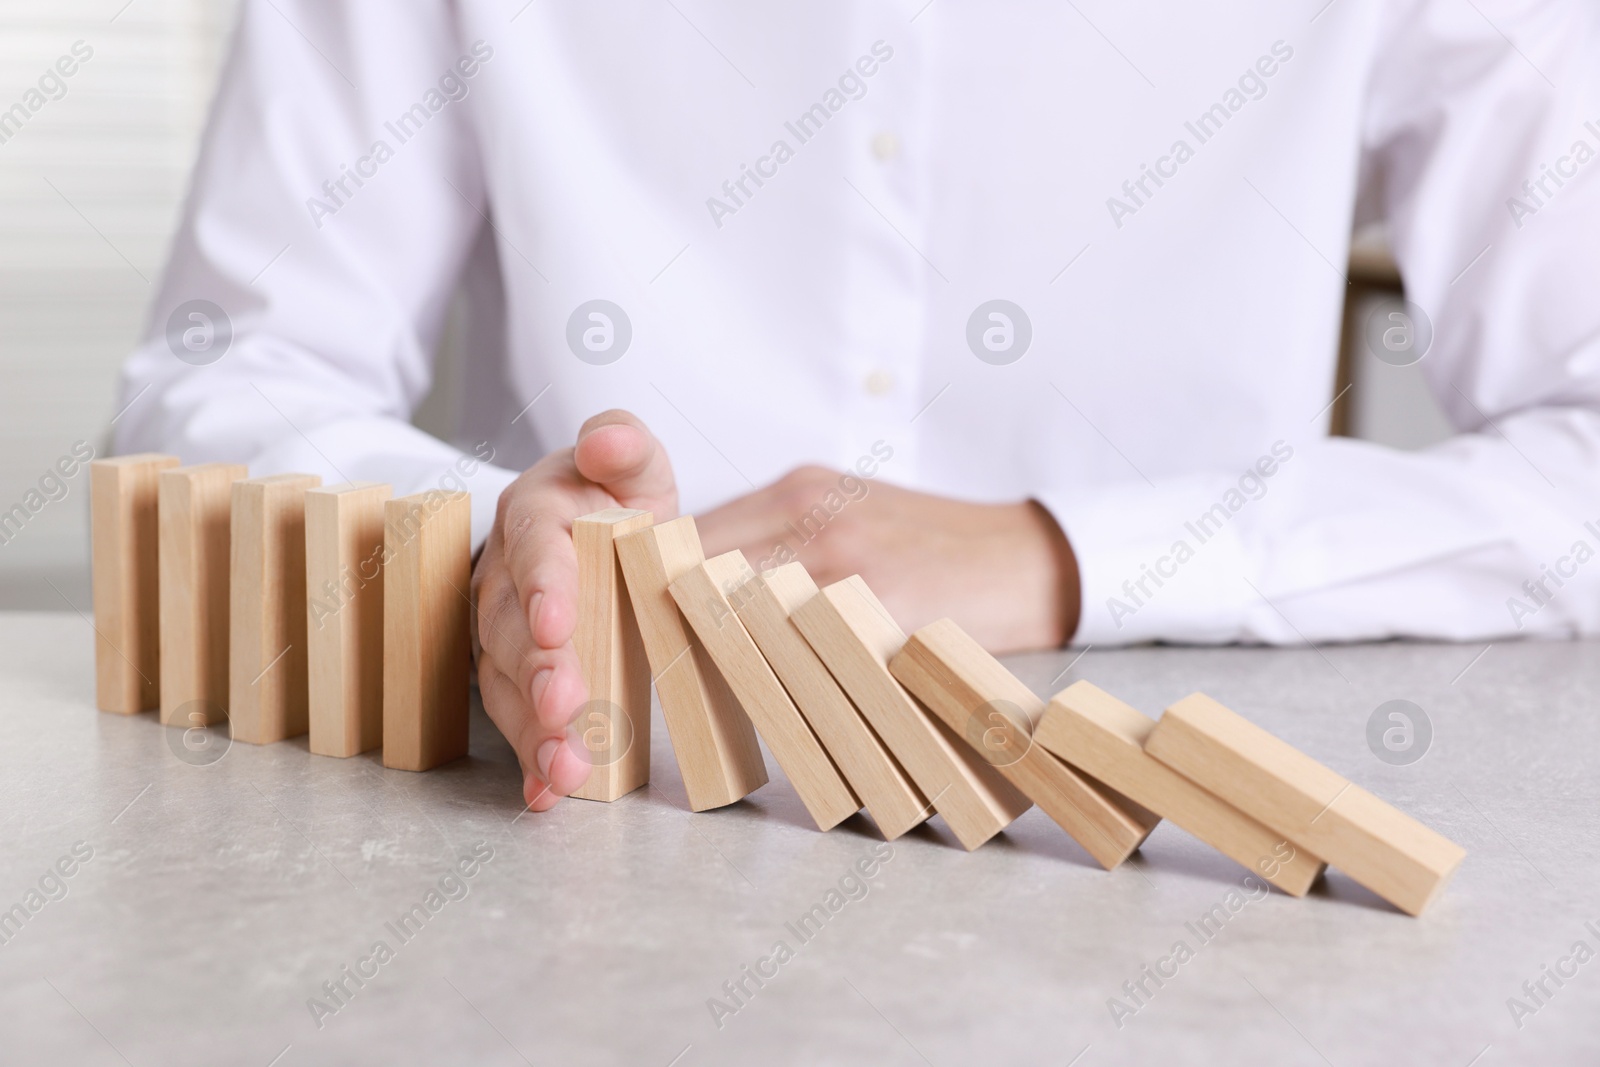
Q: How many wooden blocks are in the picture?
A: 13